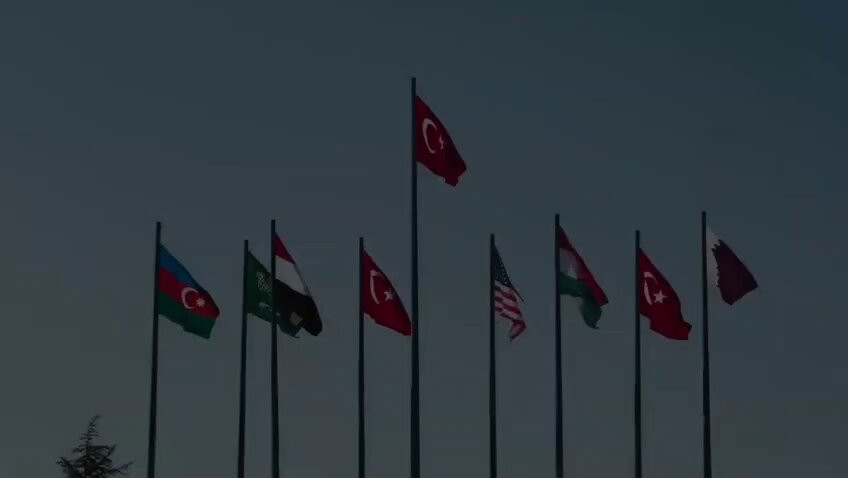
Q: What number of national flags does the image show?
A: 9